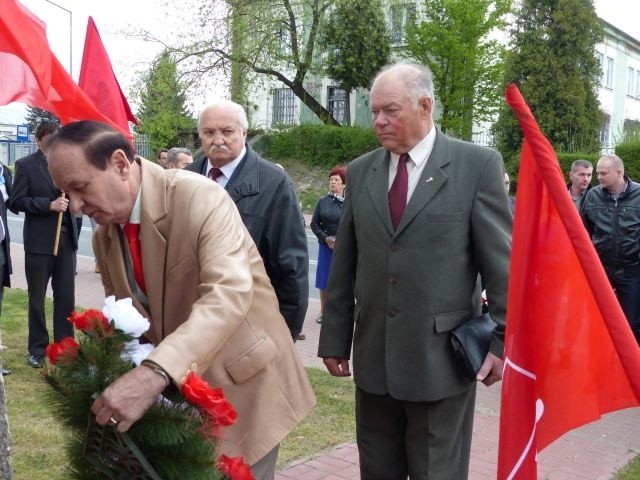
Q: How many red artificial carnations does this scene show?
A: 4